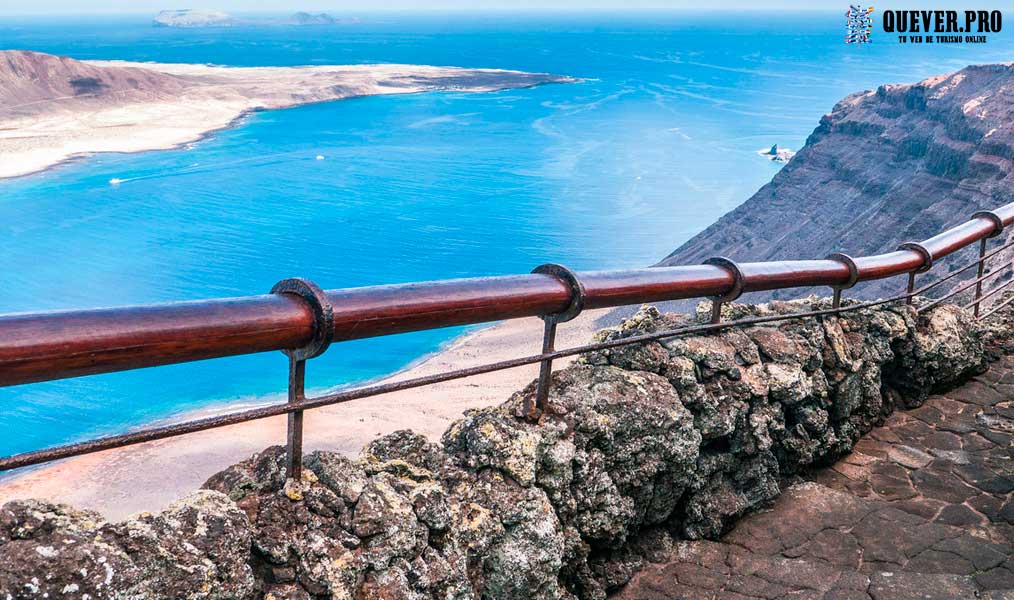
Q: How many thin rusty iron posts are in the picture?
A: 6